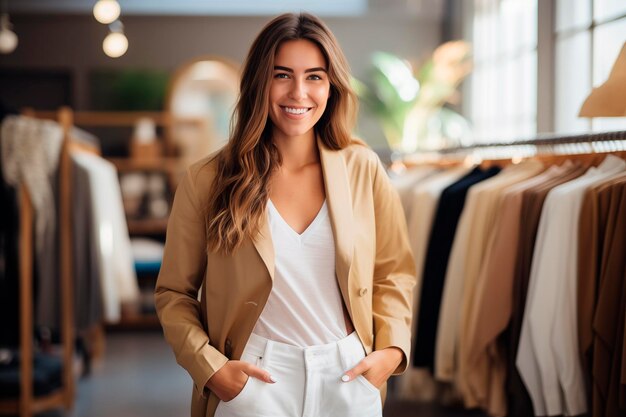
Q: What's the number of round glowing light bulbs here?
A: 3